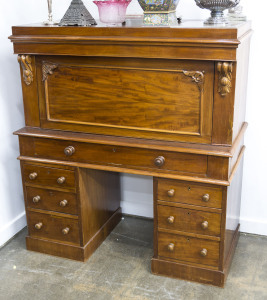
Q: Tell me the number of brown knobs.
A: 14